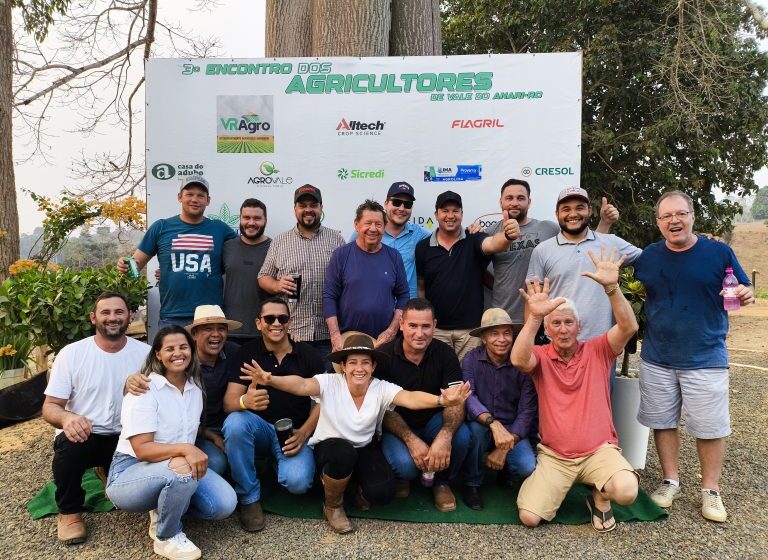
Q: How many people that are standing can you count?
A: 9